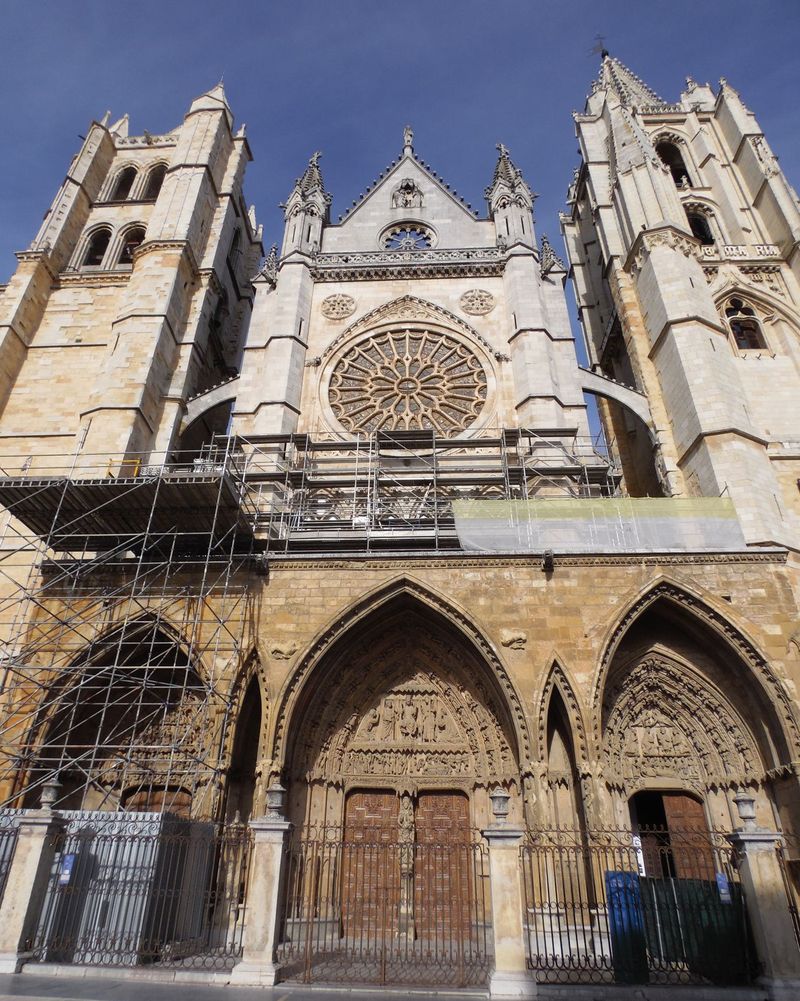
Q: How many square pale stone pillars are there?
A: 4